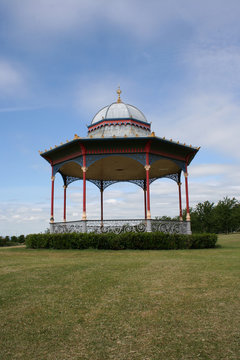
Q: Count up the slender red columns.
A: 8